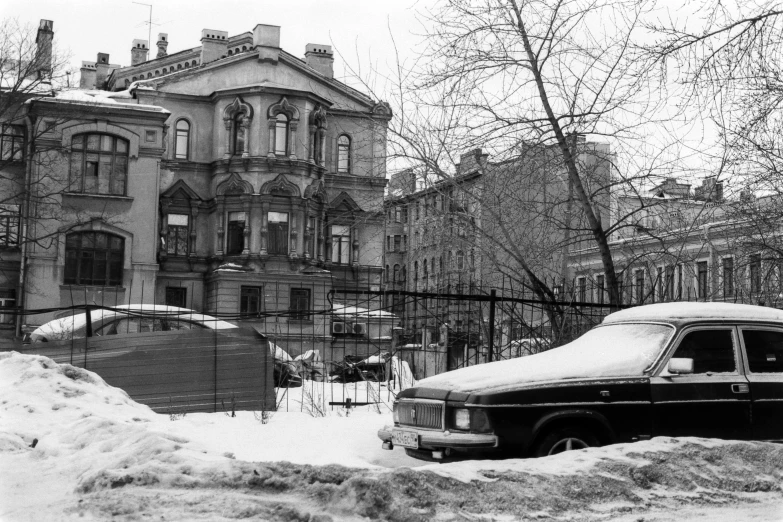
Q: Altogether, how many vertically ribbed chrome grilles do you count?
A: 1